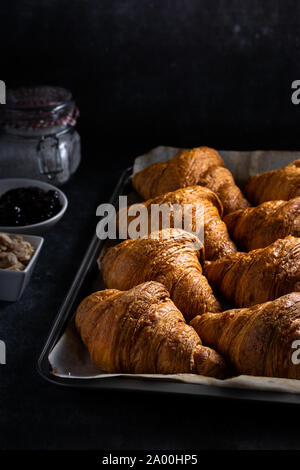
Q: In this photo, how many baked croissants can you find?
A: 8